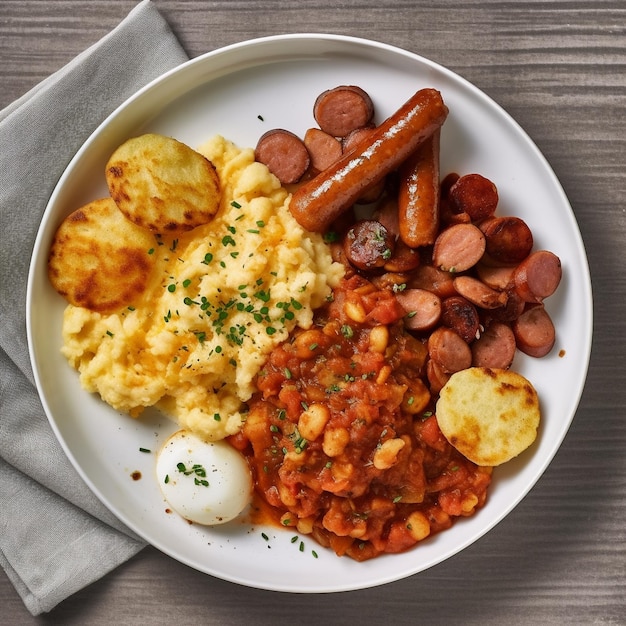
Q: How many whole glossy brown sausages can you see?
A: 2